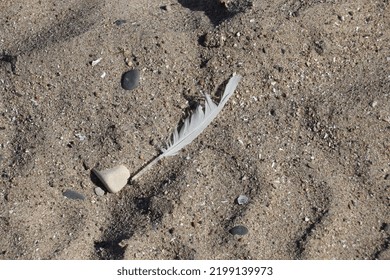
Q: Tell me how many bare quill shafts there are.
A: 1